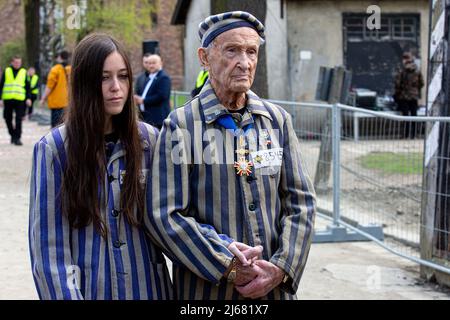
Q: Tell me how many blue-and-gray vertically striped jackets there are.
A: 2